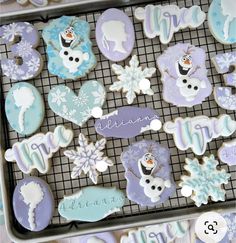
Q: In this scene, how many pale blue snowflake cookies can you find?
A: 2